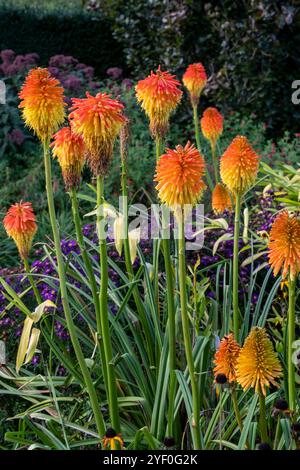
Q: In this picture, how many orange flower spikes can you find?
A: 13